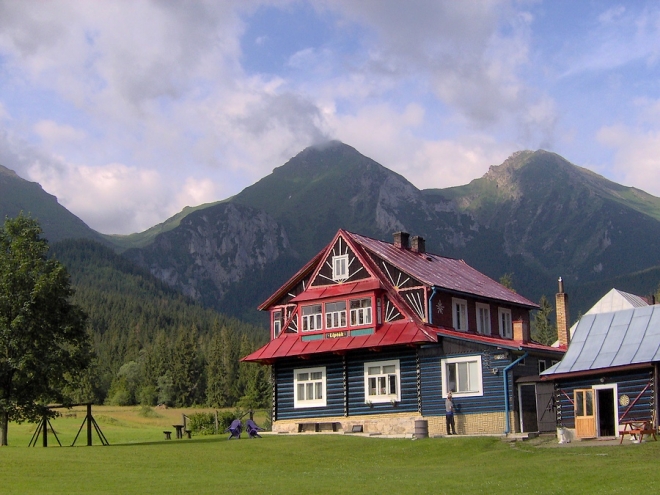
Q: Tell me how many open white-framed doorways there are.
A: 1